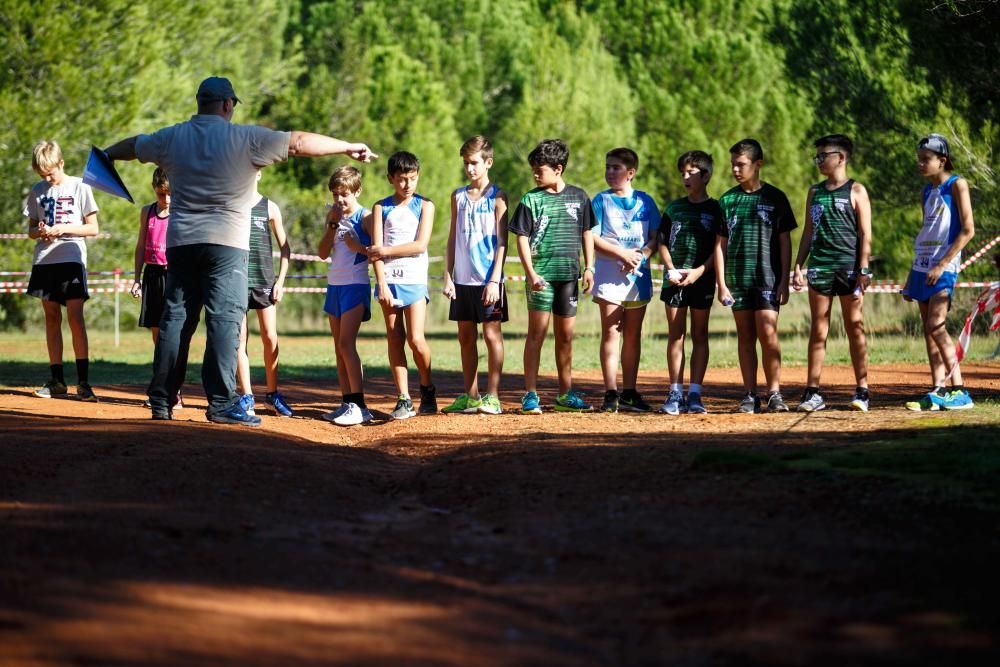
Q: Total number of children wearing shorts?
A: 12